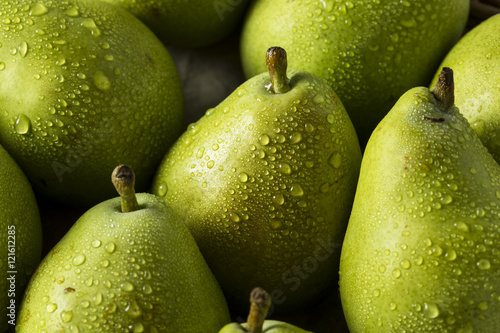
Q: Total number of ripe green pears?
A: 9